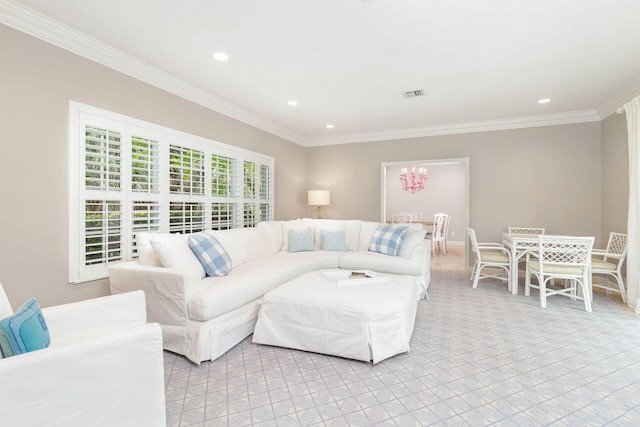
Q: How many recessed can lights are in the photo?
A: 4